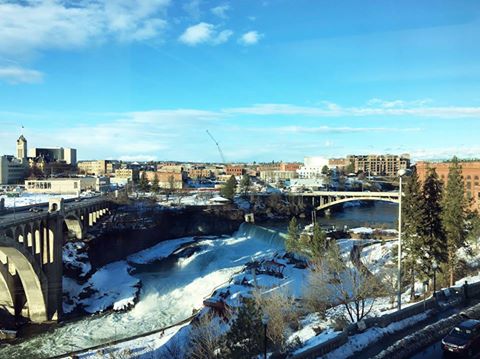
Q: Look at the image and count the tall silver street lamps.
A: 1